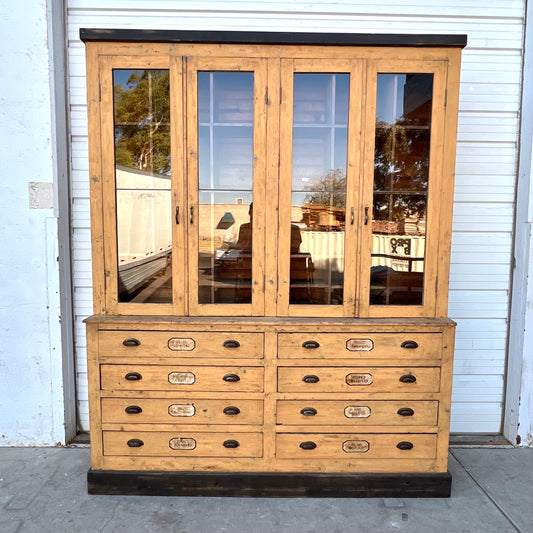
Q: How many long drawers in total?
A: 8